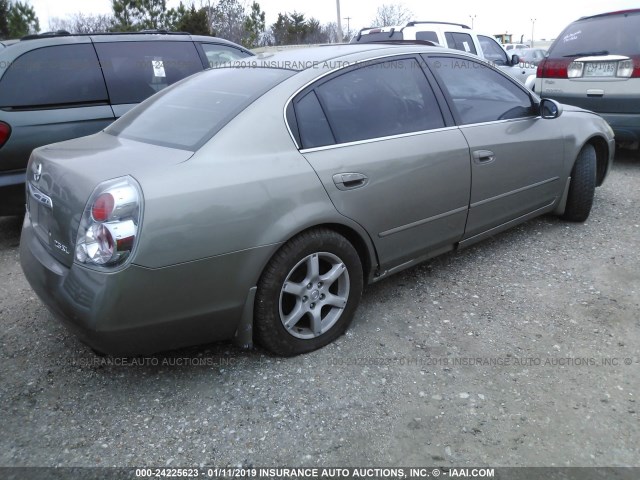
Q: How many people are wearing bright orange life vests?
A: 0